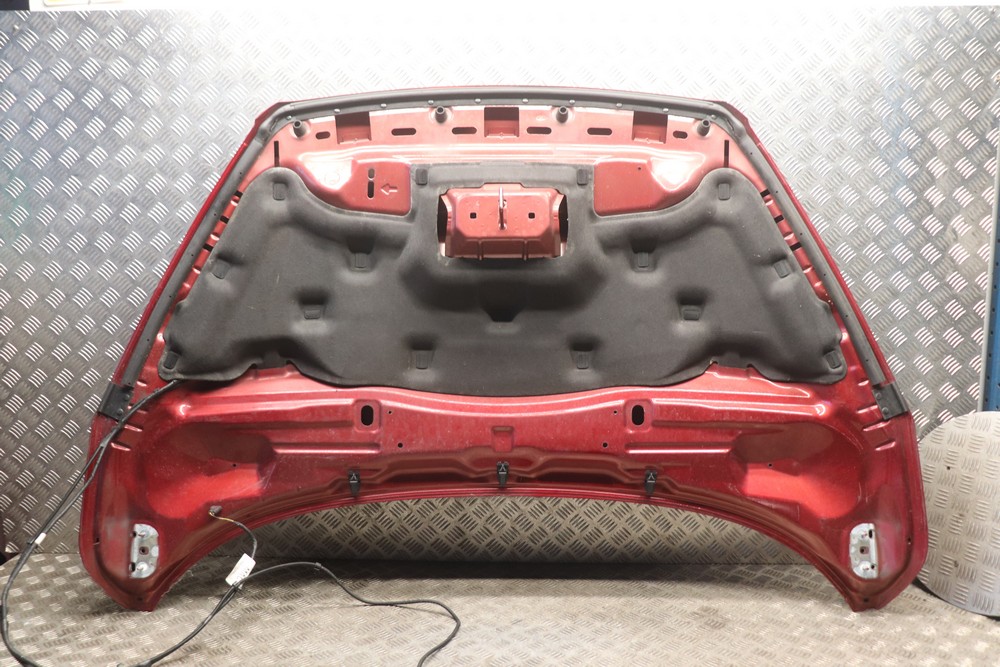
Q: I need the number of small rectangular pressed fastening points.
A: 14